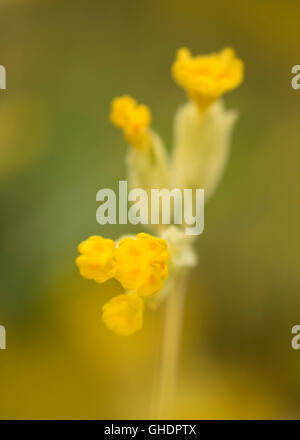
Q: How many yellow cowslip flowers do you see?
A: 5